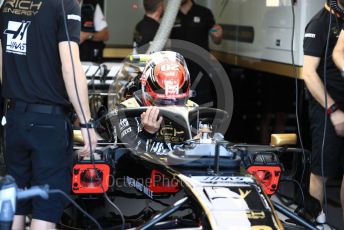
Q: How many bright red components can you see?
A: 3